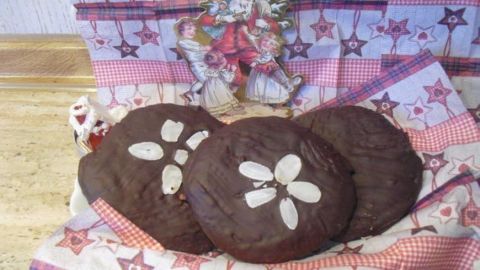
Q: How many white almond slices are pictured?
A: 10